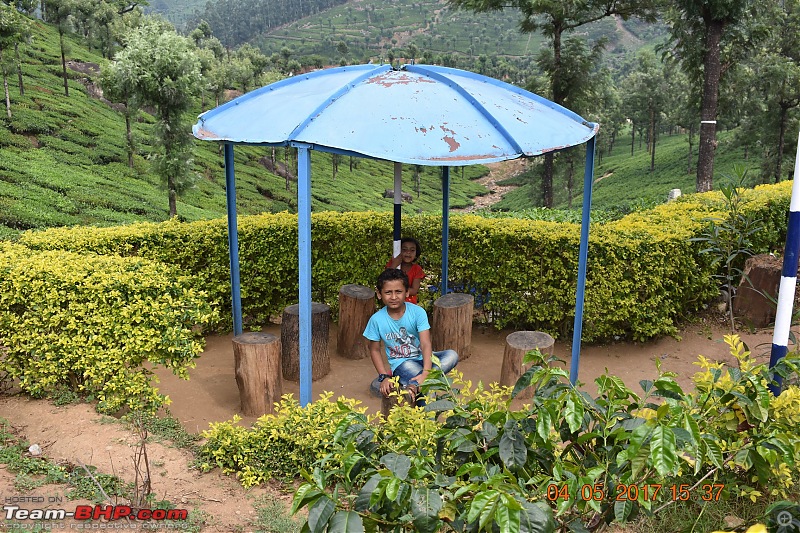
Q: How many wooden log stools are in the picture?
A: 6